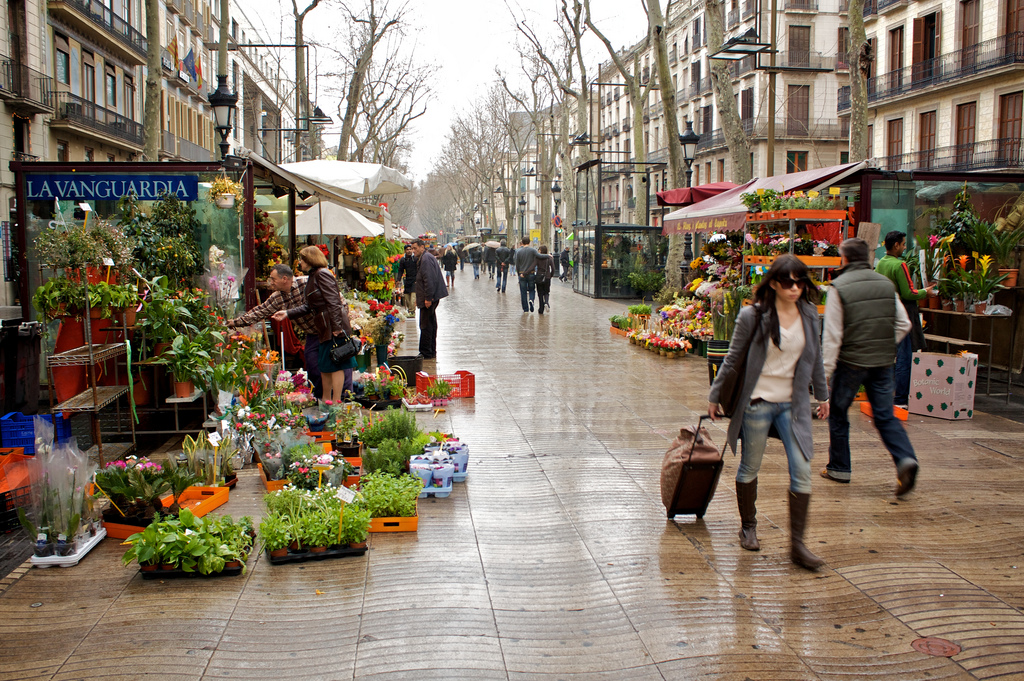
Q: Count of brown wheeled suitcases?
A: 1